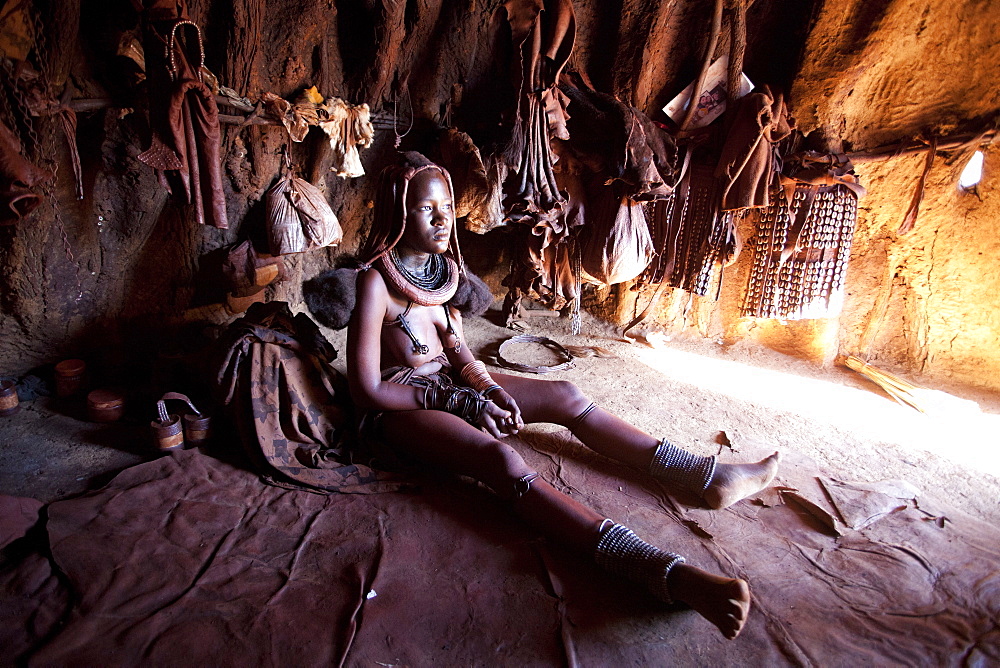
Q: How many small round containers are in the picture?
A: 5